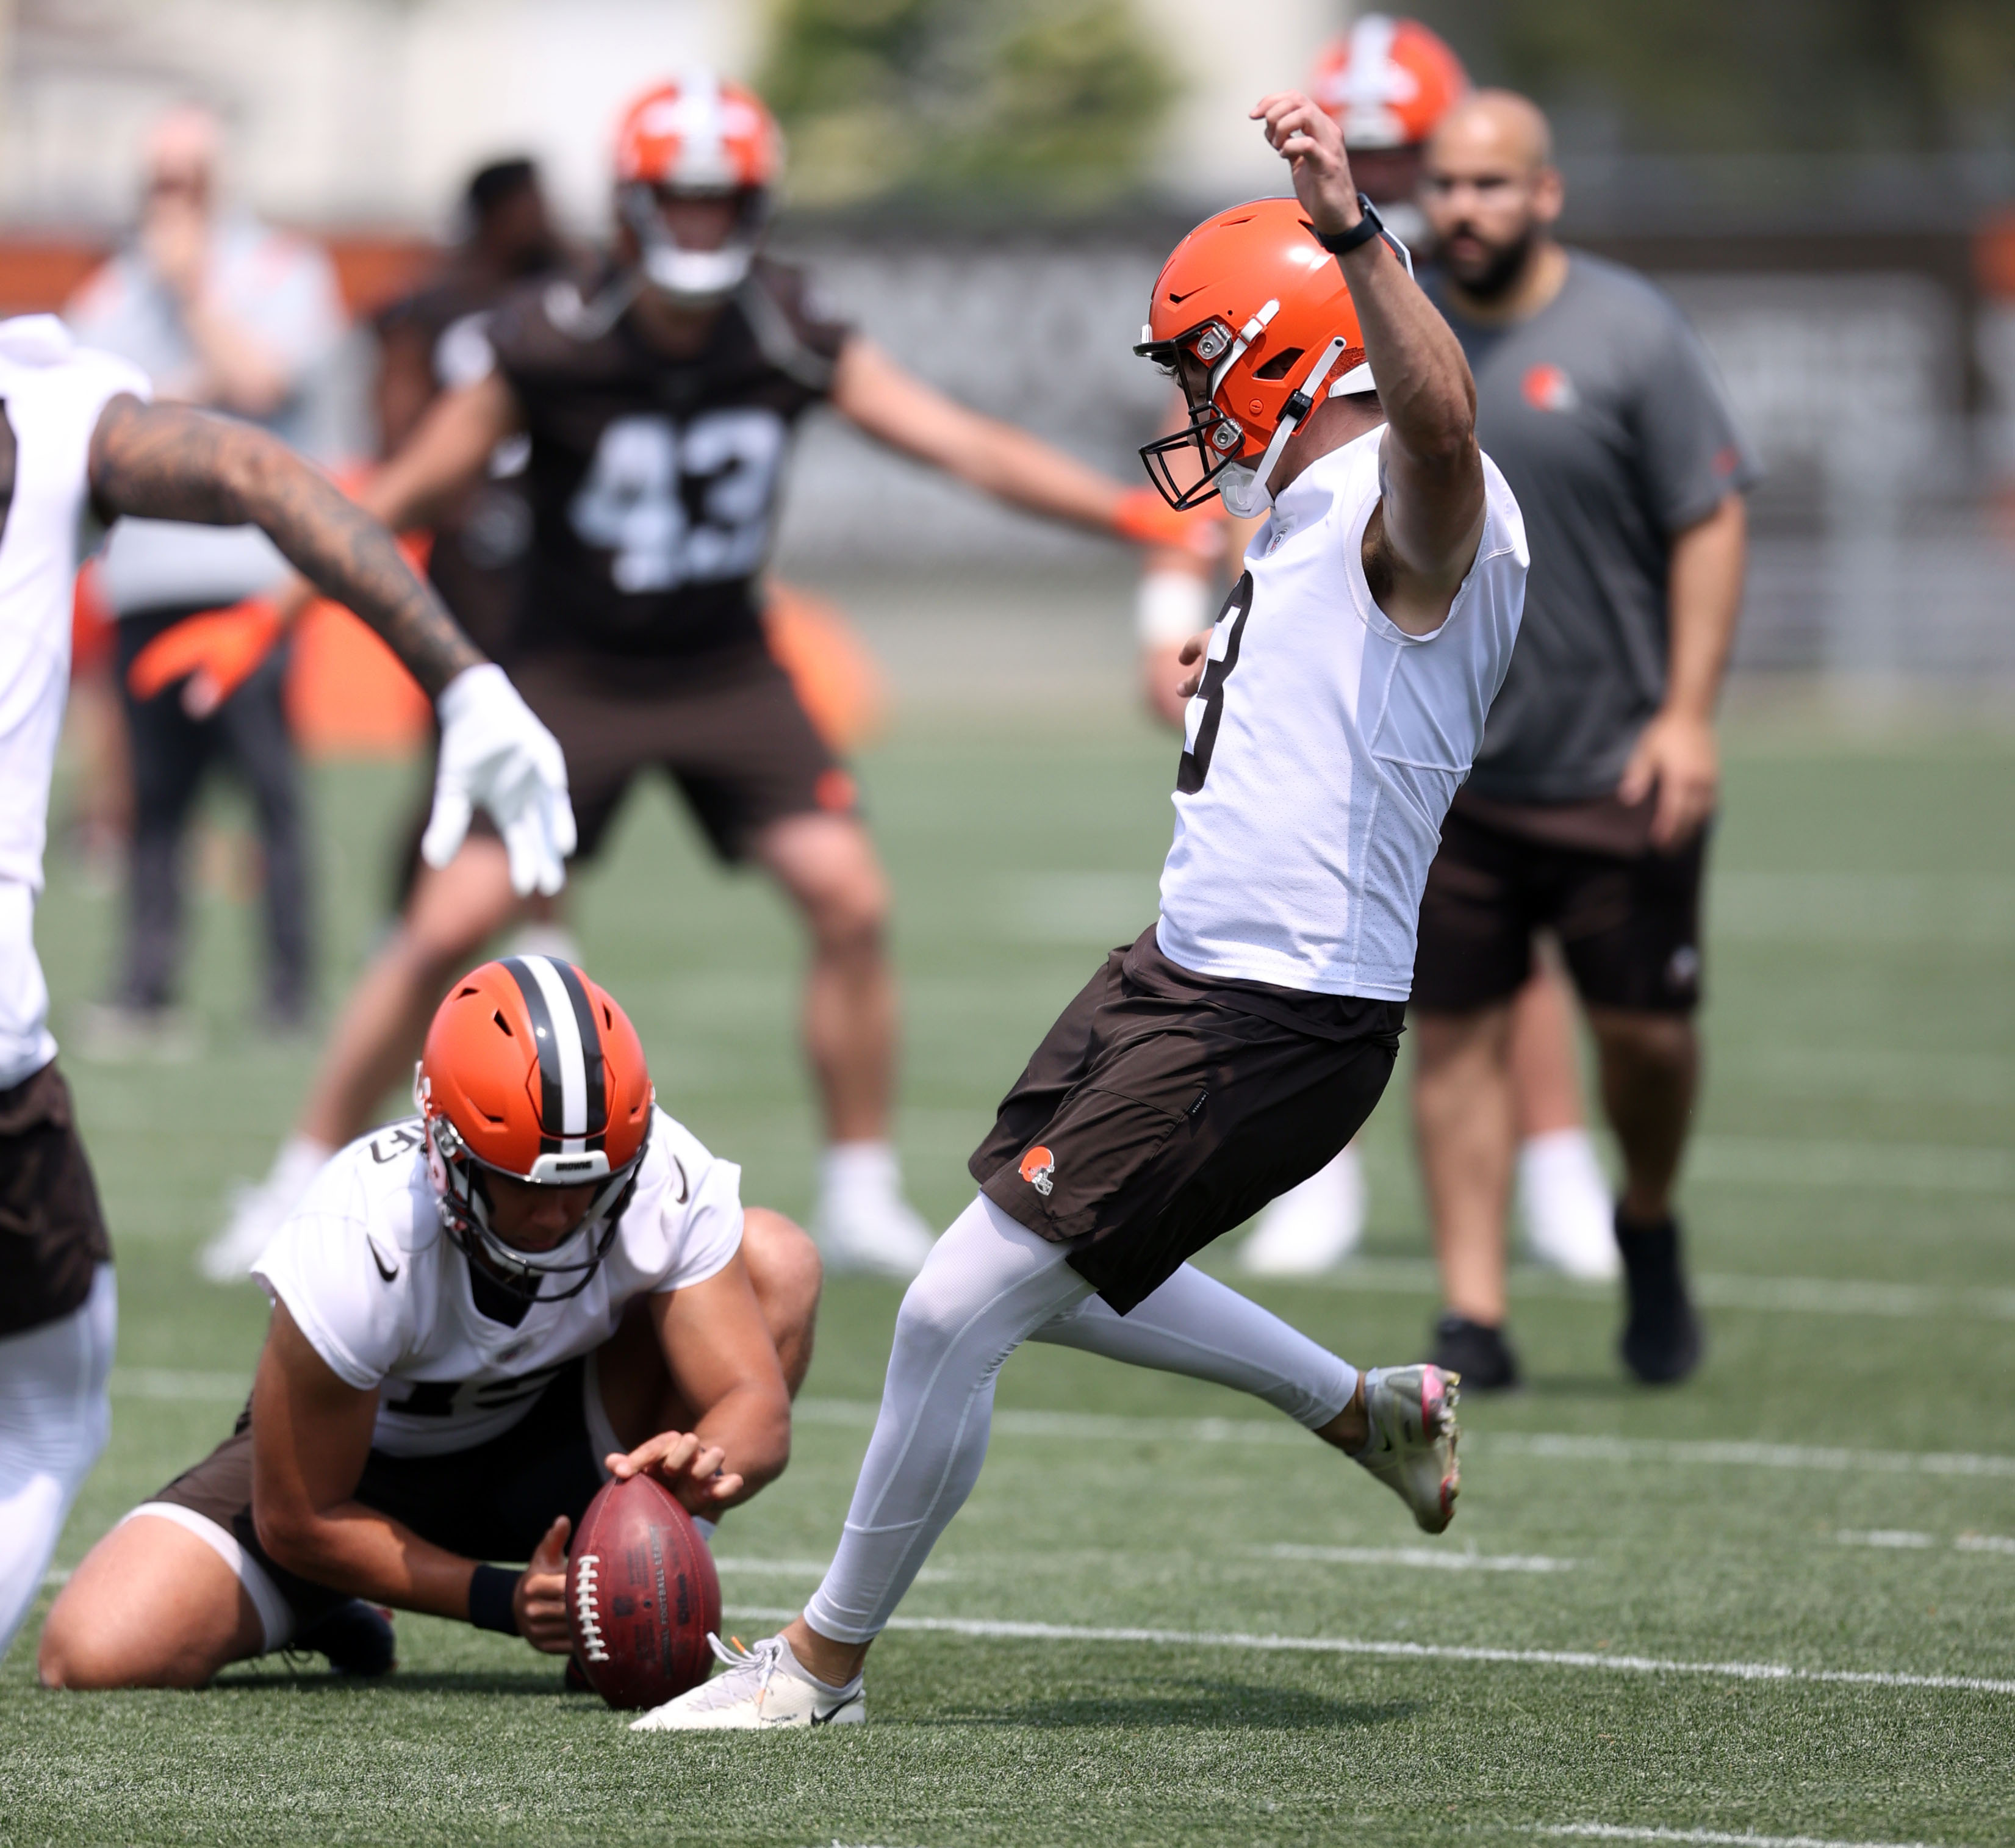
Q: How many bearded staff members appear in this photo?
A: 1